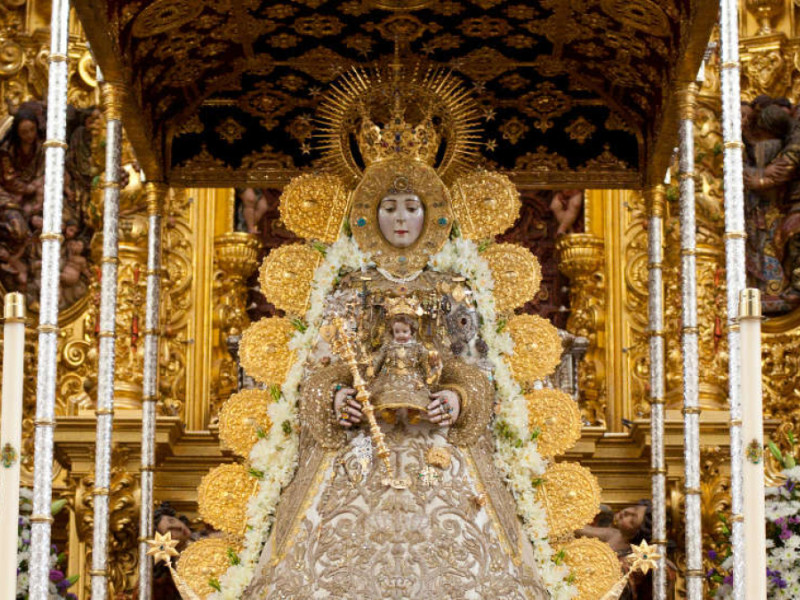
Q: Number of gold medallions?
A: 12